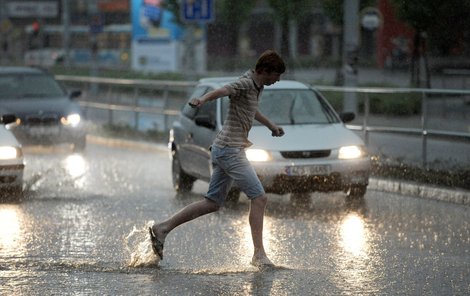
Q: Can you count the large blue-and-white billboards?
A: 1